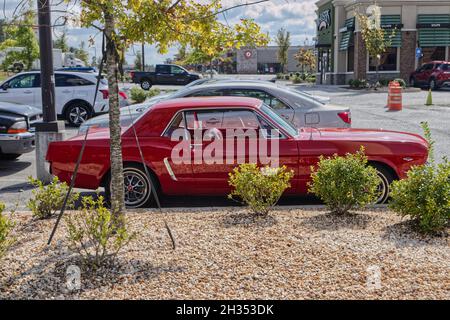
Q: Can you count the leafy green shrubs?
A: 6